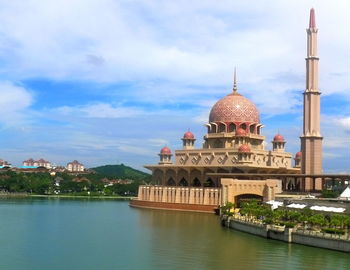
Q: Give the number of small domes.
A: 6